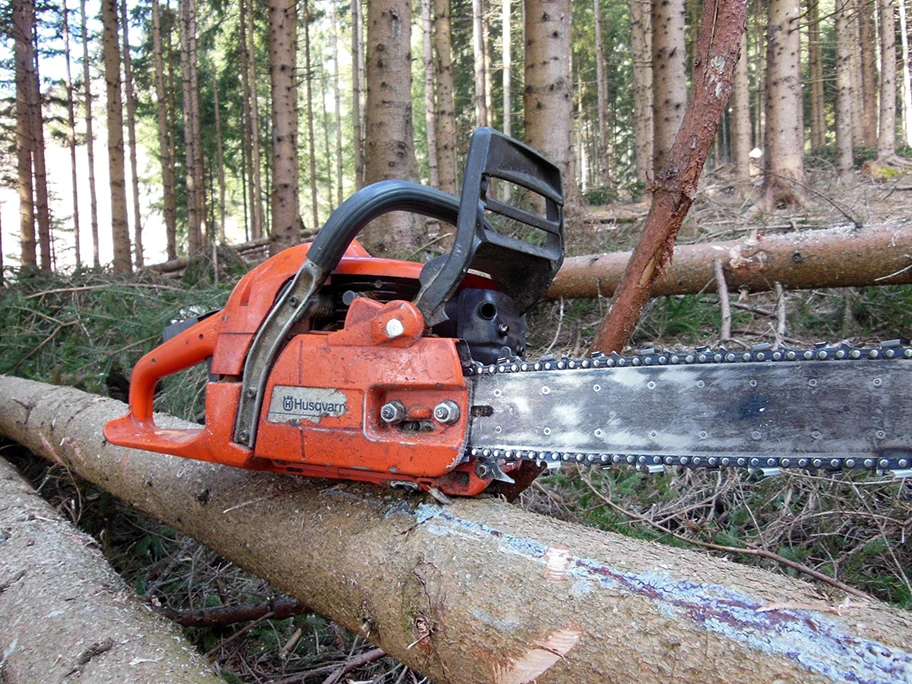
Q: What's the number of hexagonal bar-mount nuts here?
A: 2